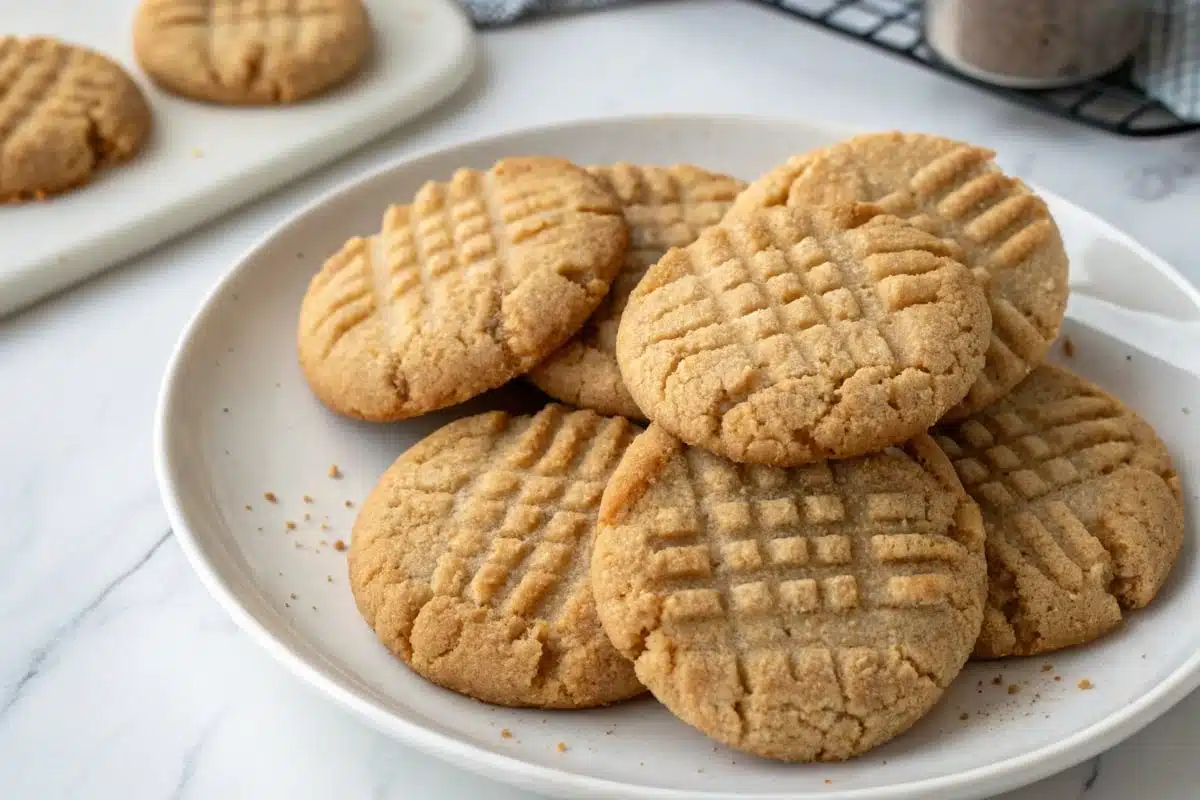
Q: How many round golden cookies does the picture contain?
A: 9